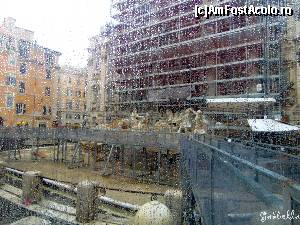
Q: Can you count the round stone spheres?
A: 1